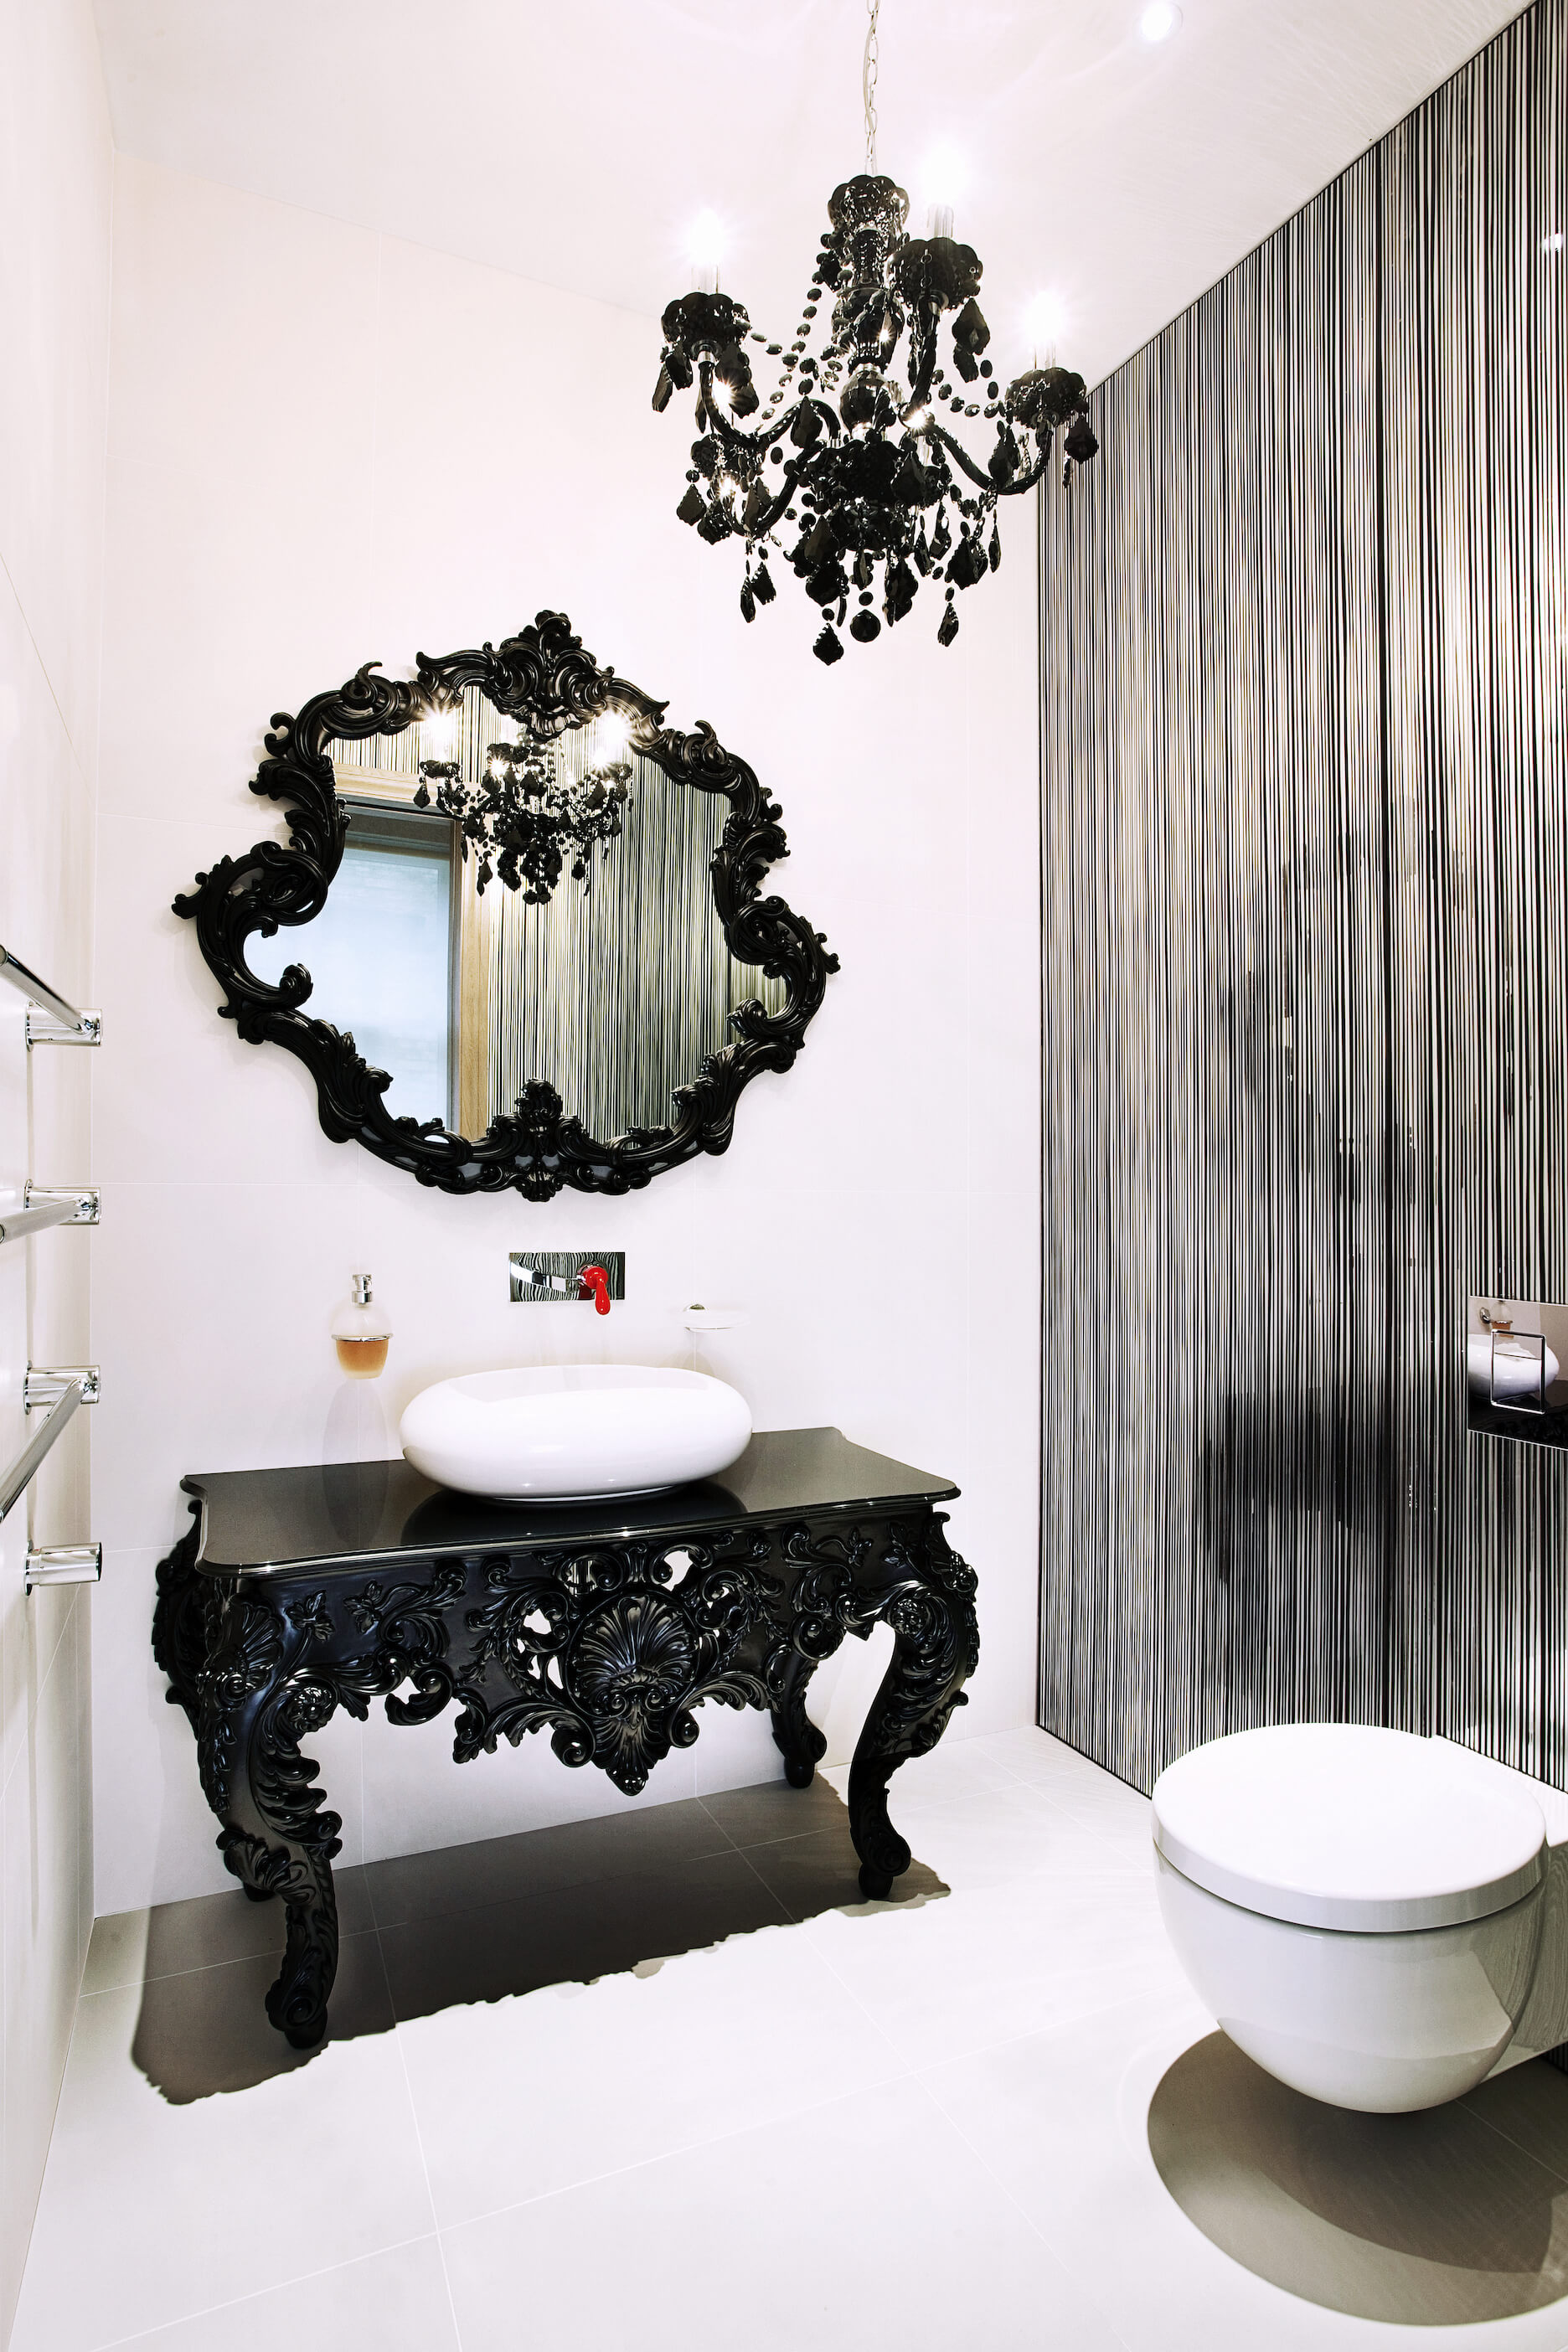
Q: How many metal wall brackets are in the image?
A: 4